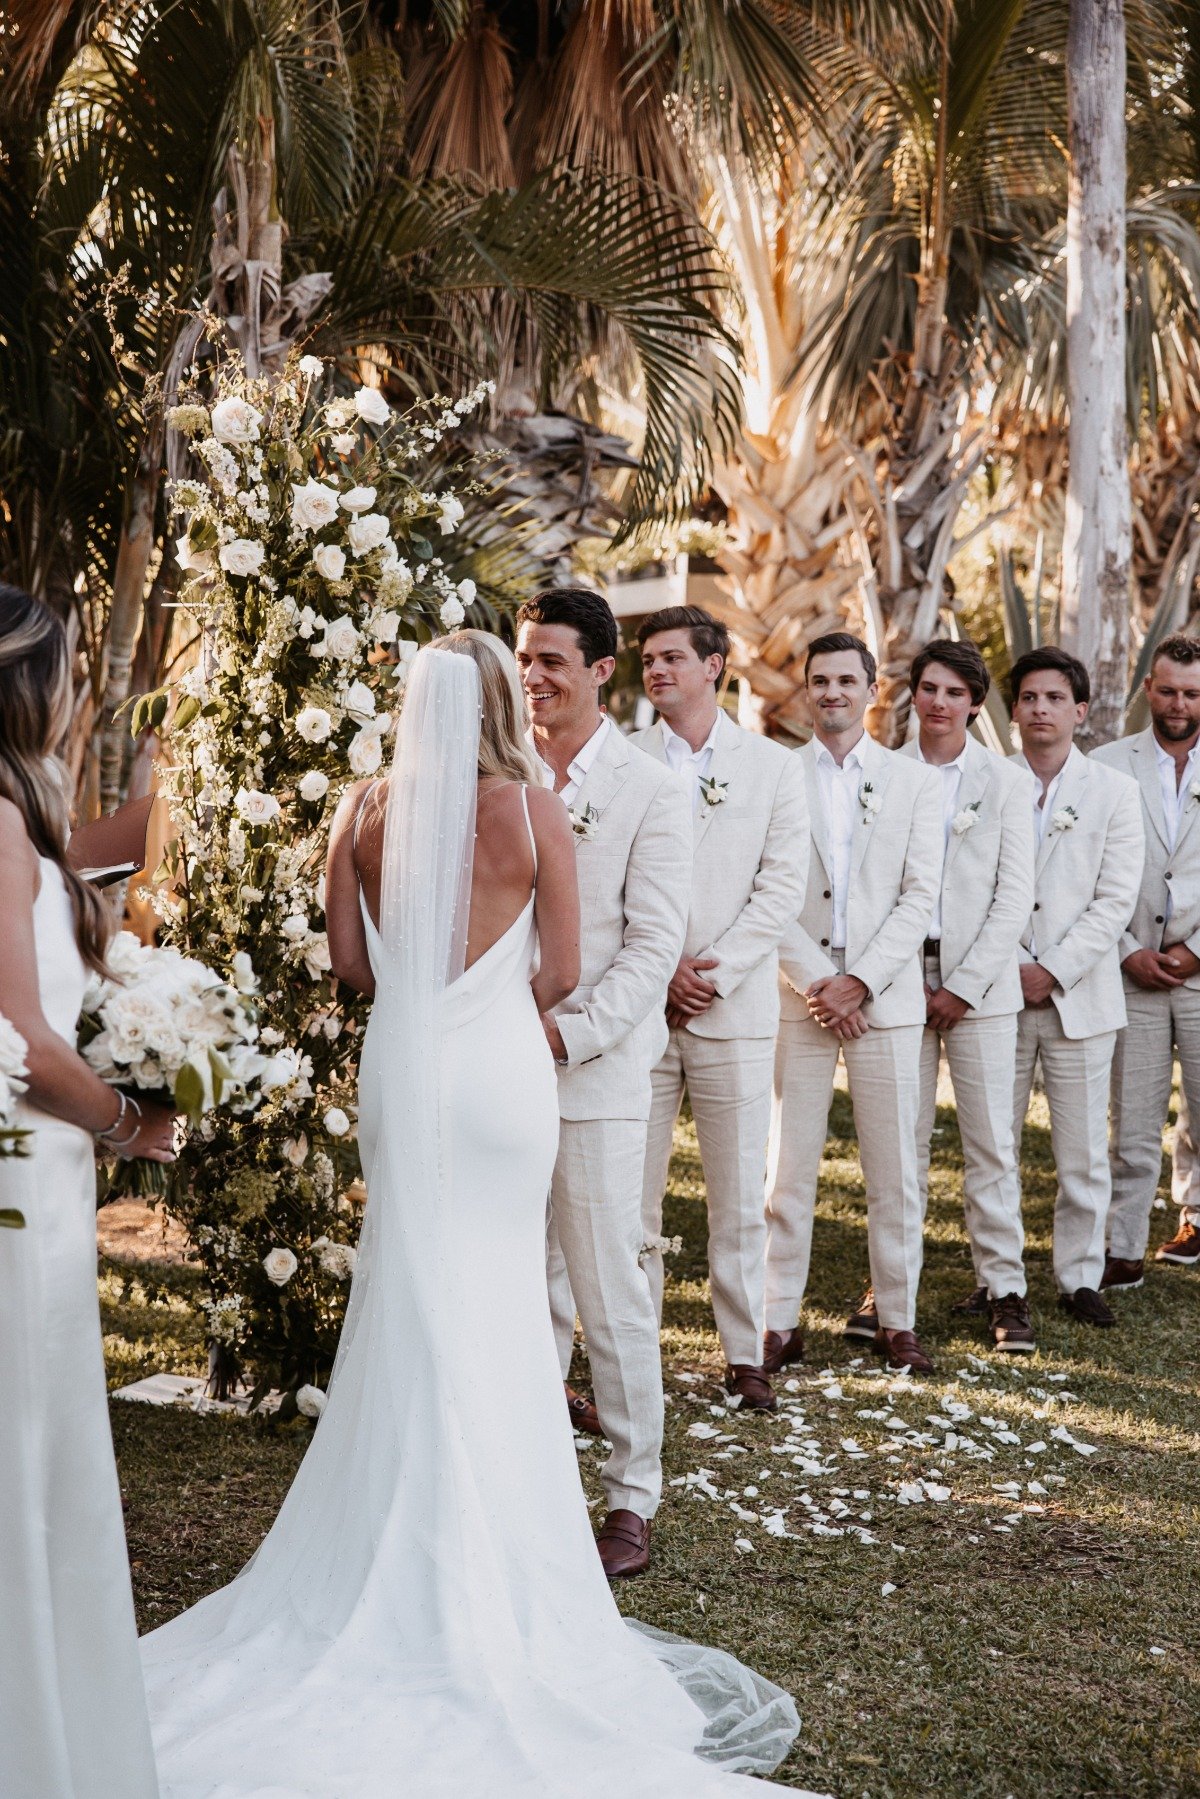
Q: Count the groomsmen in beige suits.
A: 5